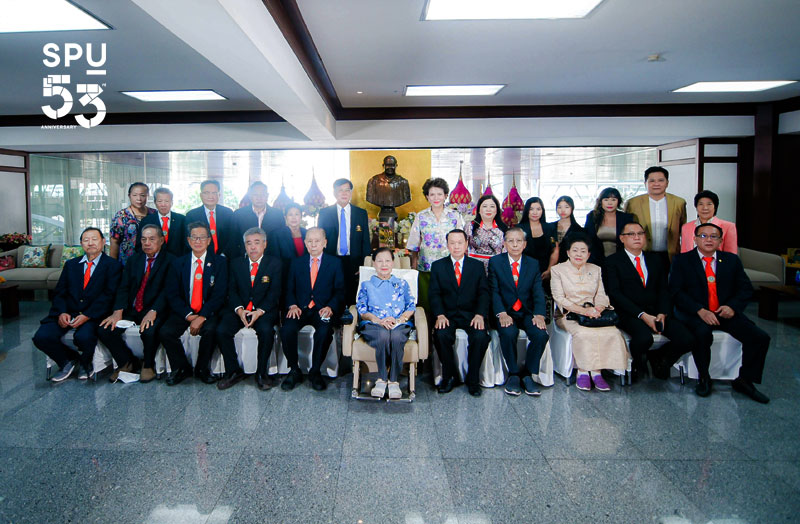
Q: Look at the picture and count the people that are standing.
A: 13